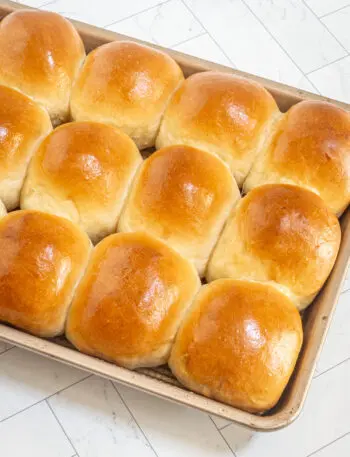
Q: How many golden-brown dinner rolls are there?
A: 11